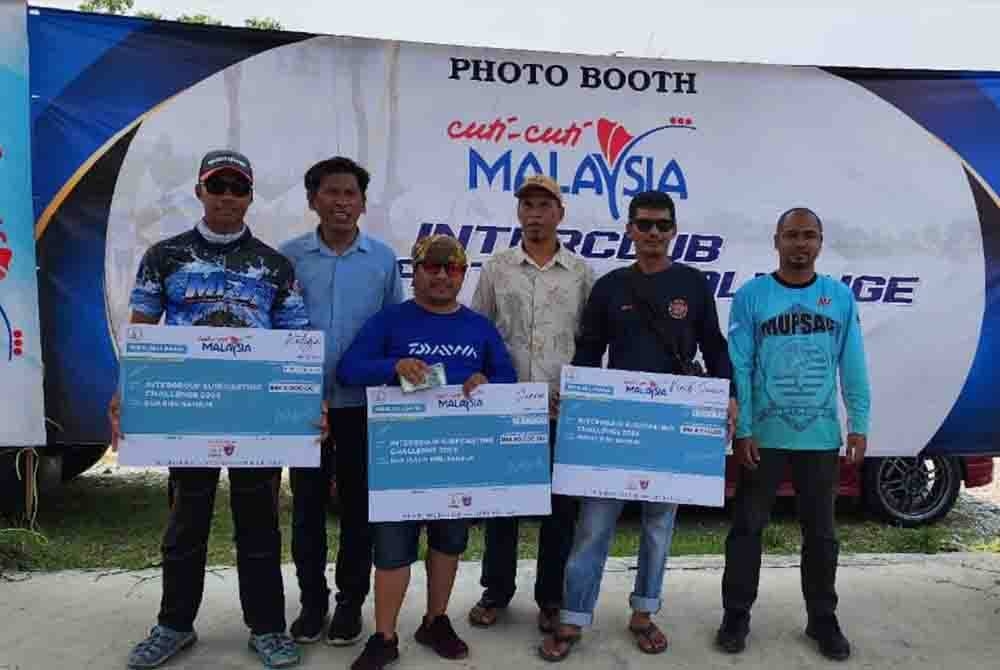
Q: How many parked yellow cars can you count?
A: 0